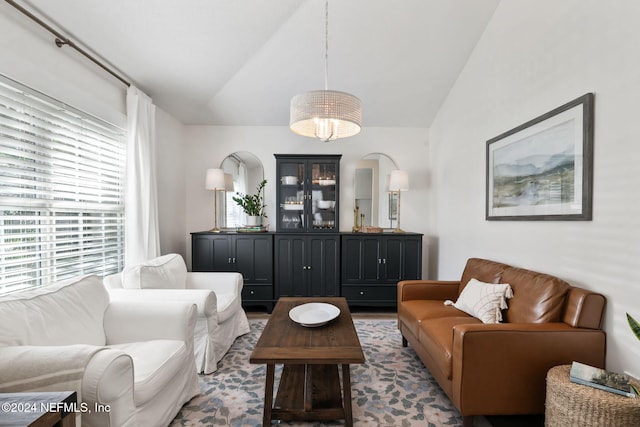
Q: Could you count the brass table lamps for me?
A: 2